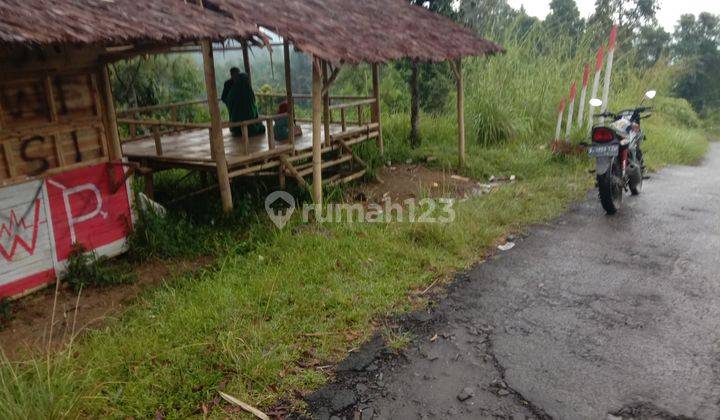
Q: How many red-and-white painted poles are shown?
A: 5